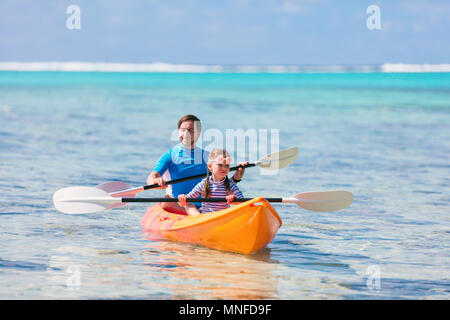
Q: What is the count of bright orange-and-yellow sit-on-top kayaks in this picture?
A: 1